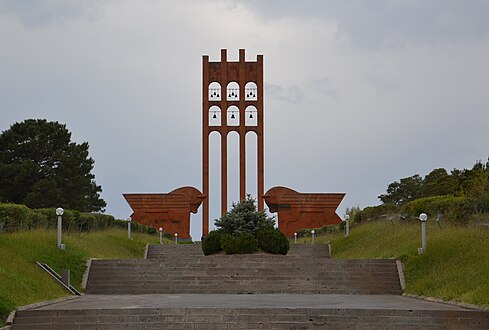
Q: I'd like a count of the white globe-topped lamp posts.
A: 8